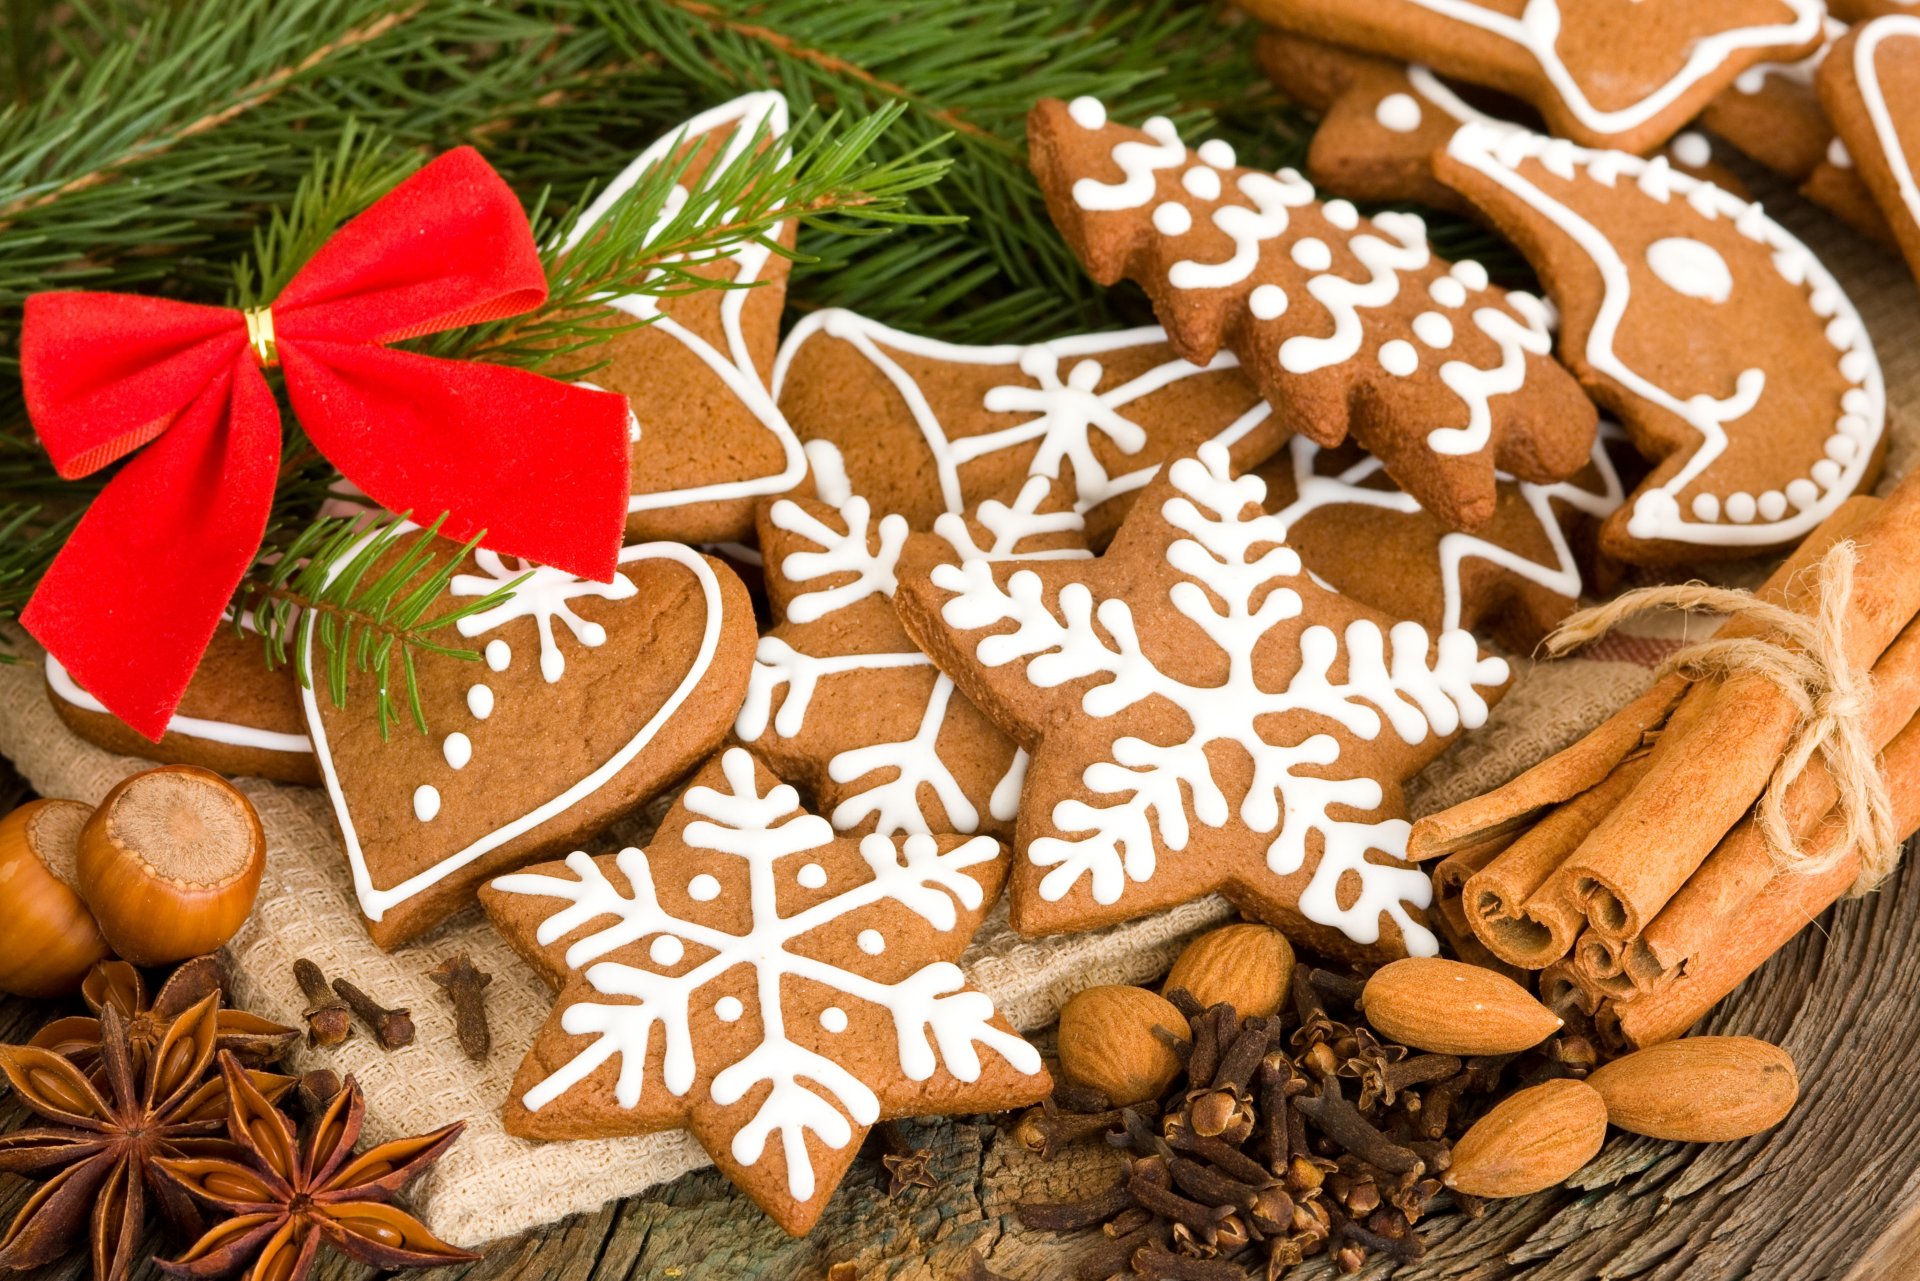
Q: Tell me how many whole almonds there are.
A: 5